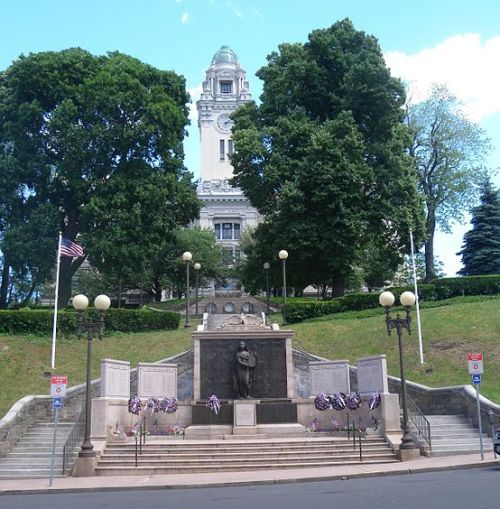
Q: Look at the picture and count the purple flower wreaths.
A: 8